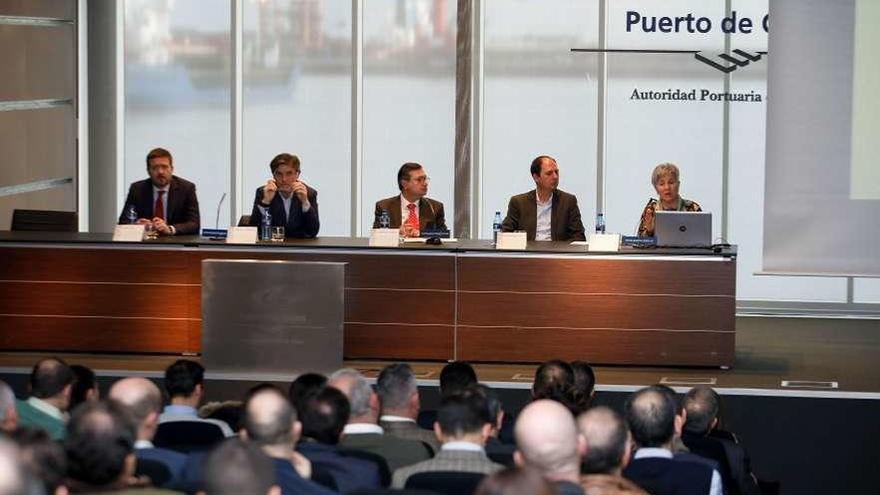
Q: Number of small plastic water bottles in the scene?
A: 5